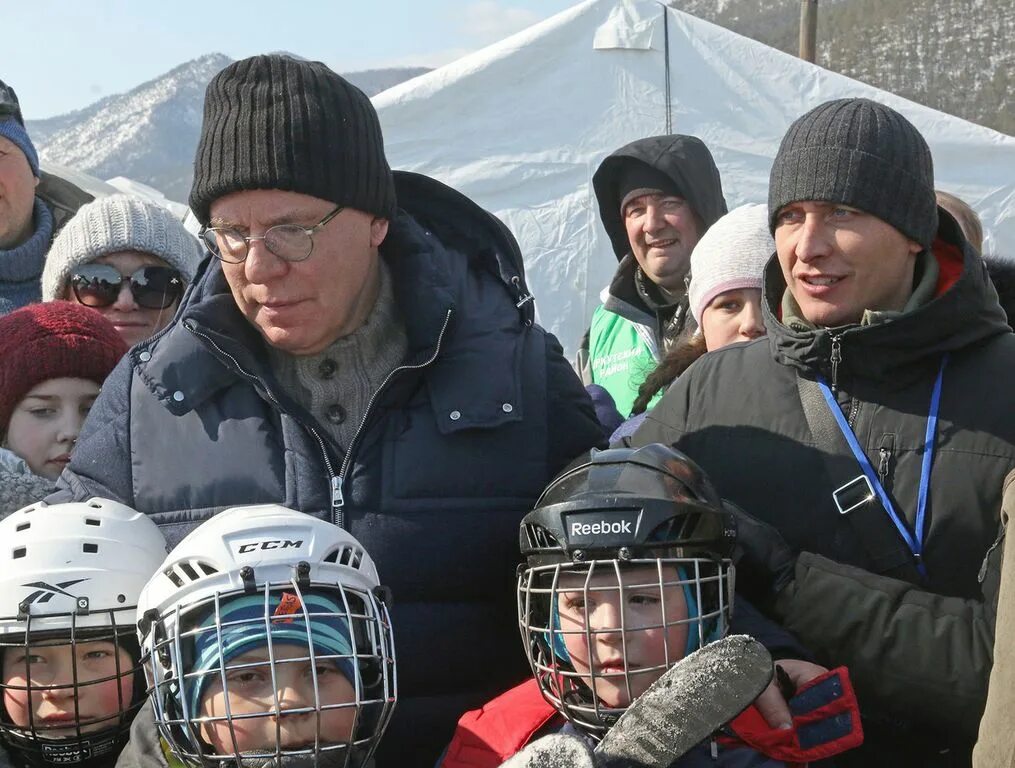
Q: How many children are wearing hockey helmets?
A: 3